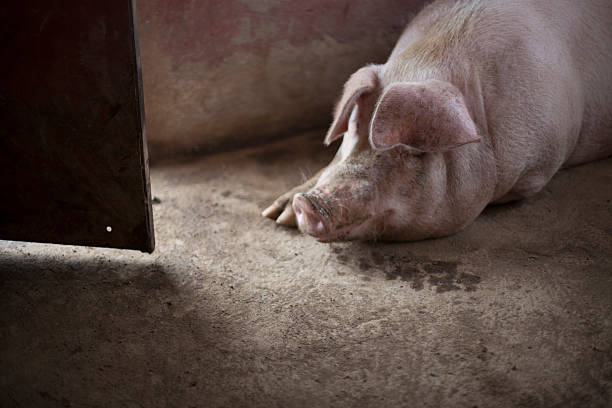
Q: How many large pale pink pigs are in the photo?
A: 1